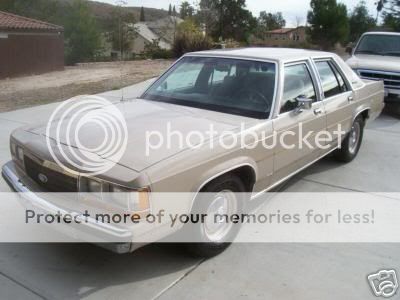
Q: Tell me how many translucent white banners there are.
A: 1